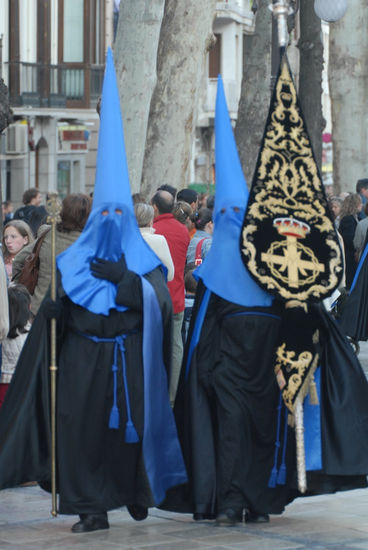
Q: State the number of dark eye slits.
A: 4